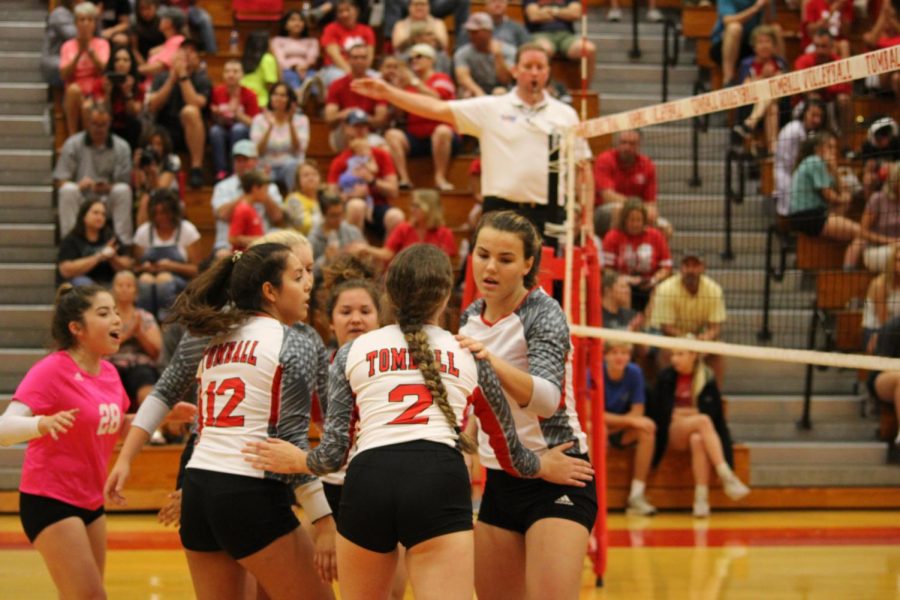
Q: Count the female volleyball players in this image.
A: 6